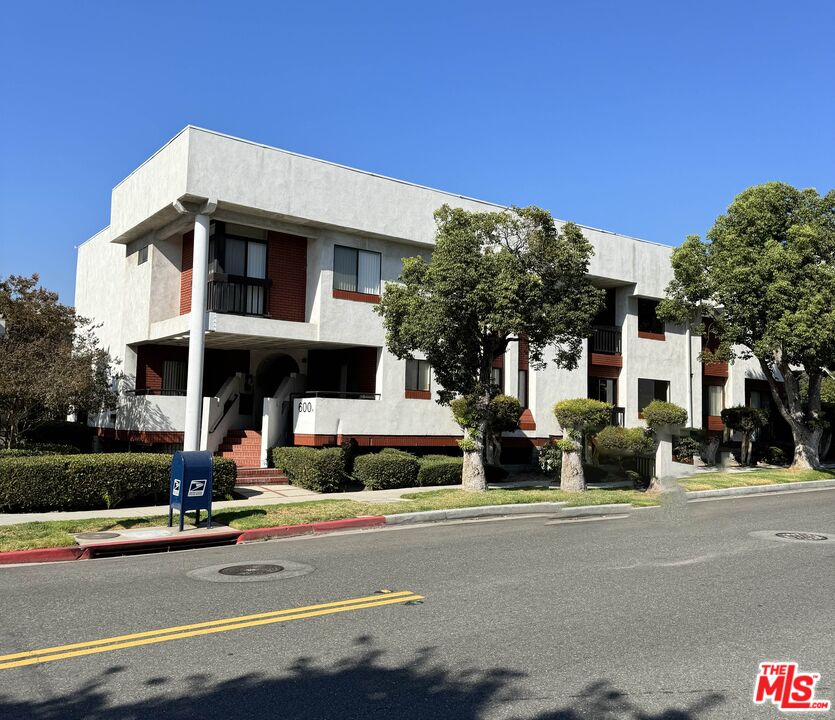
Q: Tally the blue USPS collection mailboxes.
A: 1